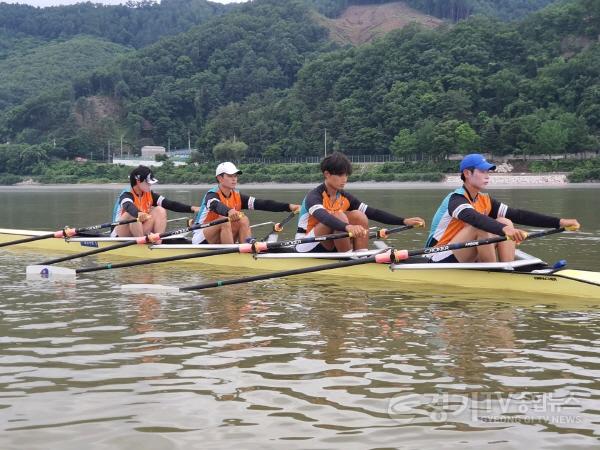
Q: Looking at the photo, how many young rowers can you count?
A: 4